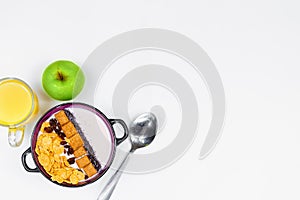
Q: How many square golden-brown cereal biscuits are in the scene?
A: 6